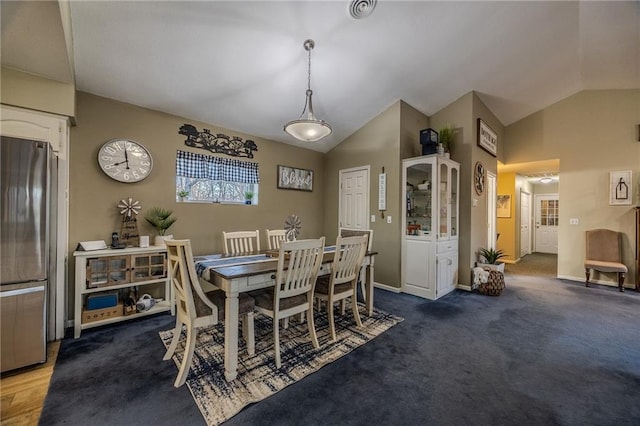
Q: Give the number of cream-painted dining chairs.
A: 6